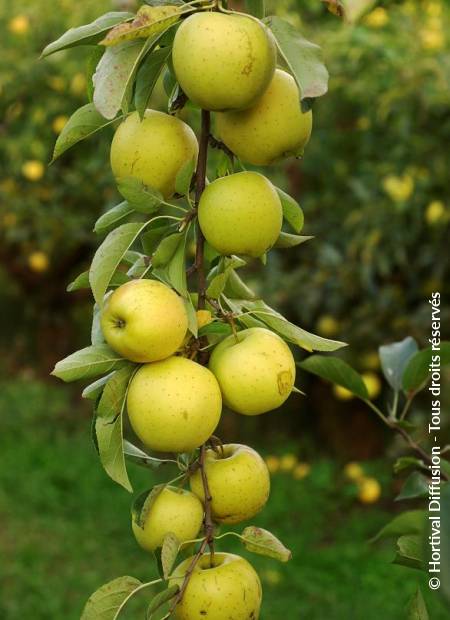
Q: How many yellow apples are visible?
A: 10